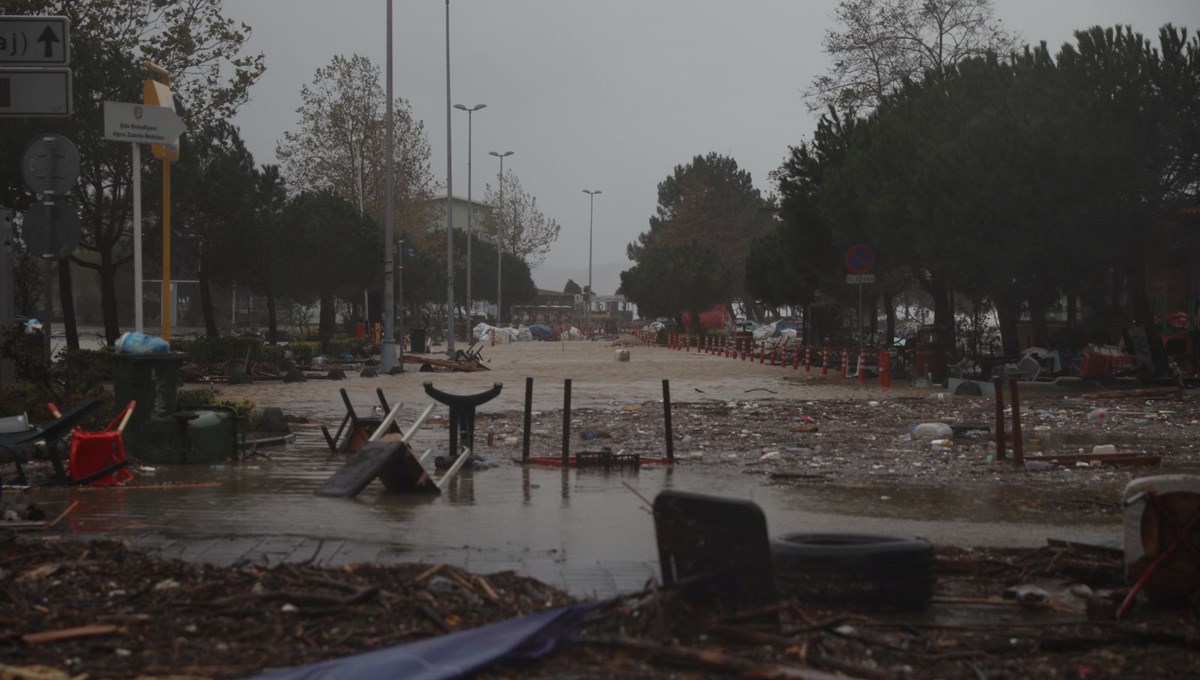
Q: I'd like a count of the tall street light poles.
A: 5